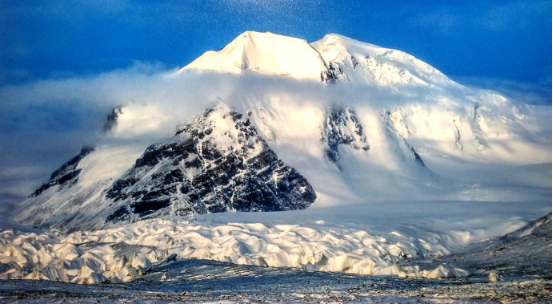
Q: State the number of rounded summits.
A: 2